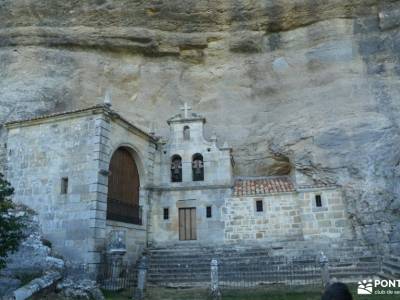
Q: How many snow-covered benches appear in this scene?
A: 0